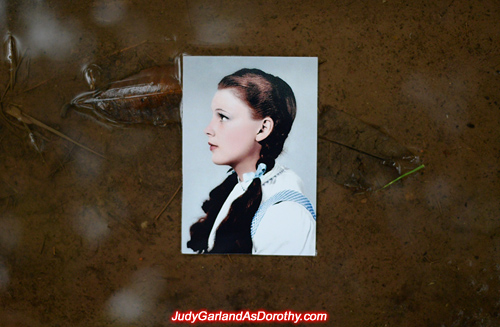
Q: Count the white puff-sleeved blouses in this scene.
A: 1